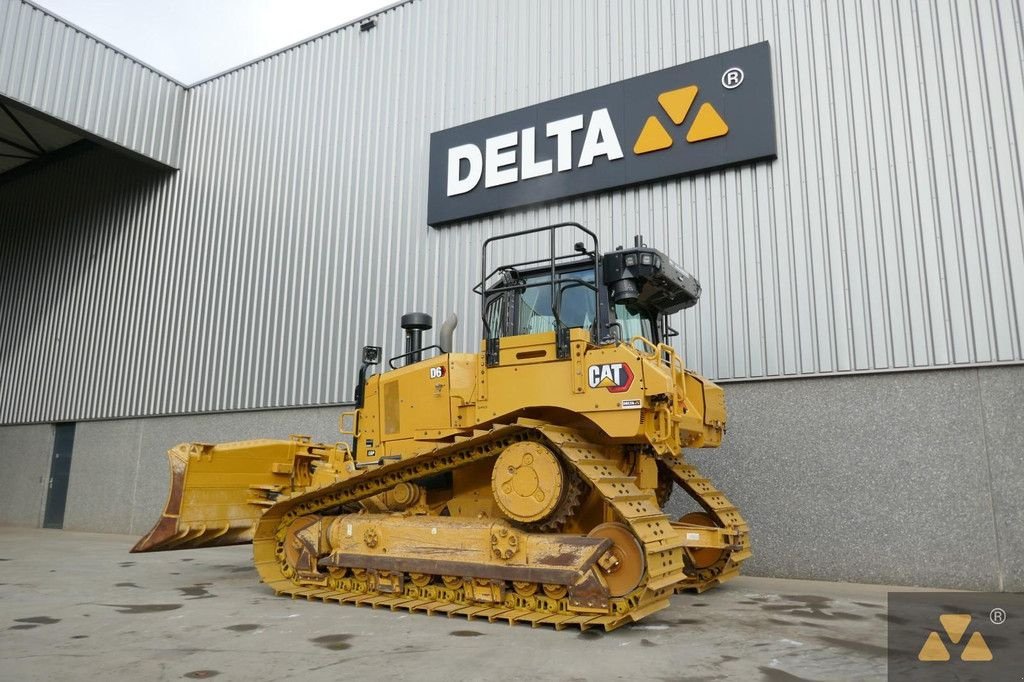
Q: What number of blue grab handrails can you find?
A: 0